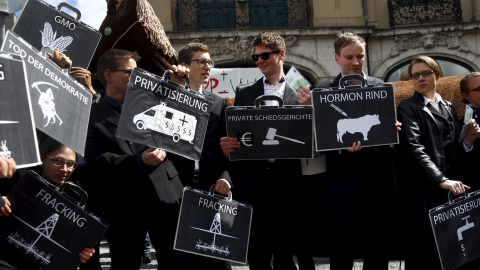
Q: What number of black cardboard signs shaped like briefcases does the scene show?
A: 9